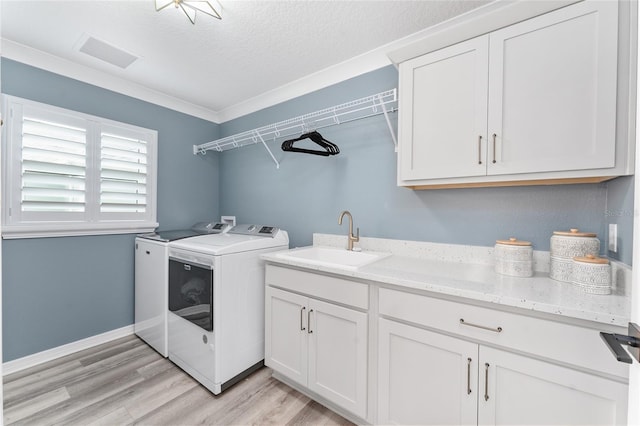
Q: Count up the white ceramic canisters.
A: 3